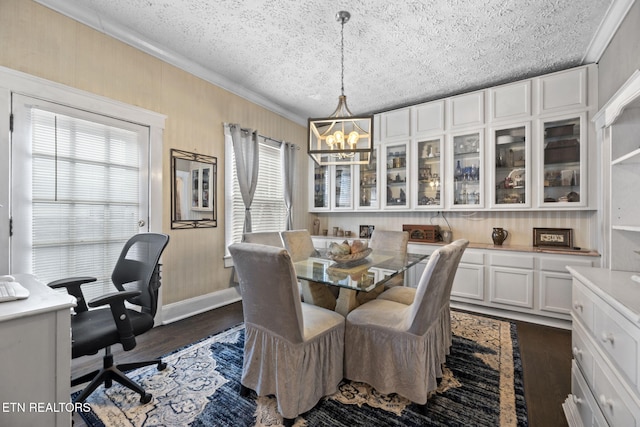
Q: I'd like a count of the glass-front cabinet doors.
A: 8